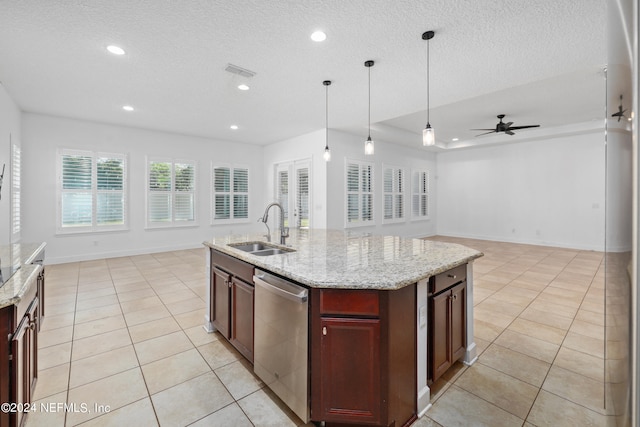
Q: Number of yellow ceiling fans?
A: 0